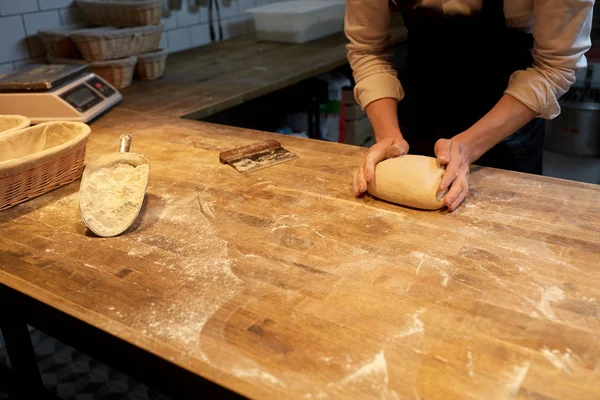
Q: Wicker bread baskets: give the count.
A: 7